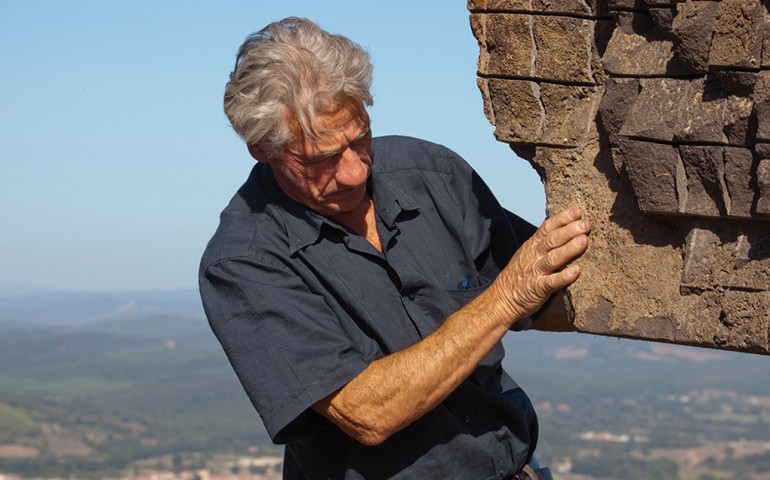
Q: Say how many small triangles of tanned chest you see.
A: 1